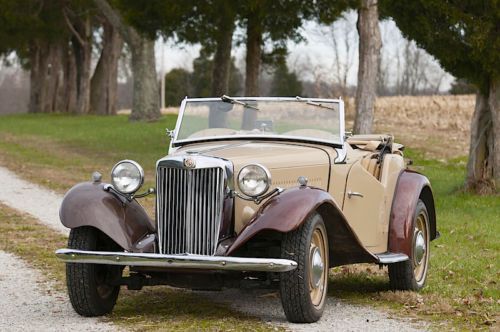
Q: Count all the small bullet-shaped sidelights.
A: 2